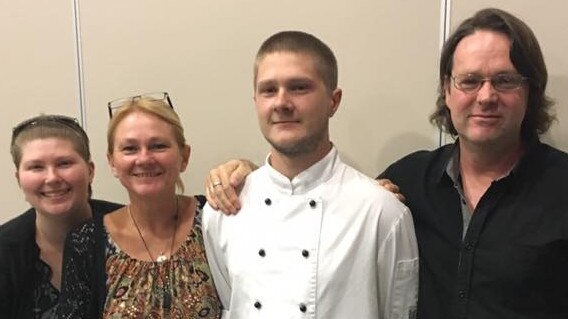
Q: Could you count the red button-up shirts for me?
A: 0